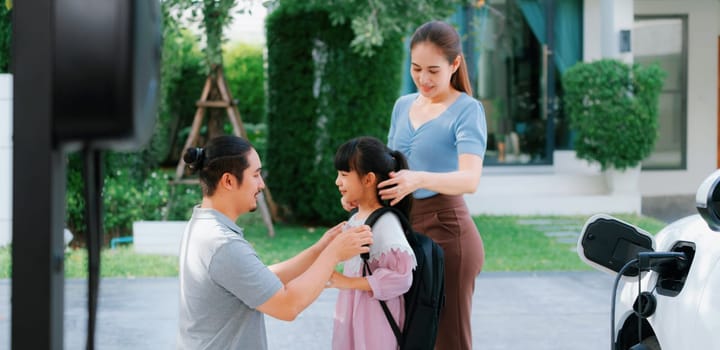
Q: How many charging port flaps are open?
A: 1